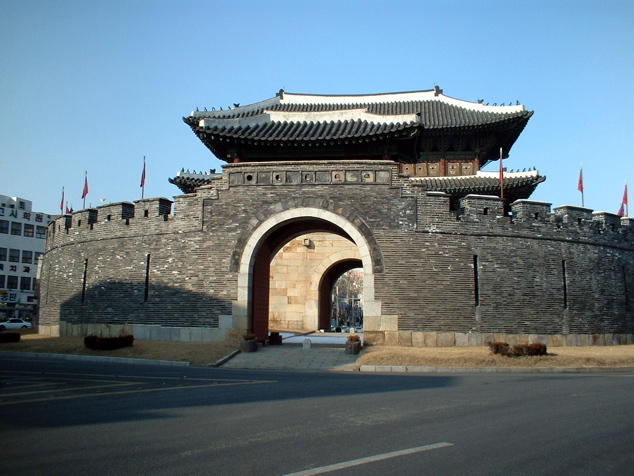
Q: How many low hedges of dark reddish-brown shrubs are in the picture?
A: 3